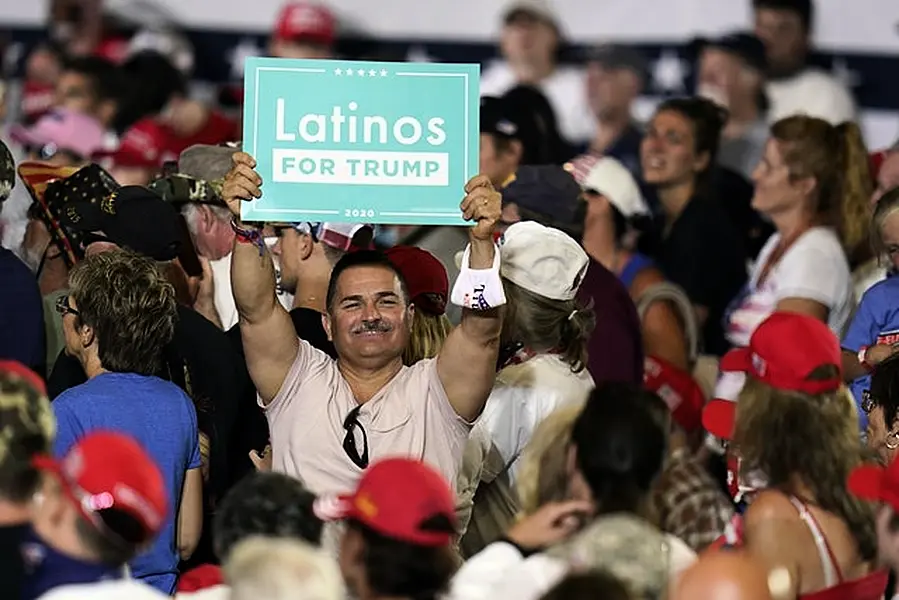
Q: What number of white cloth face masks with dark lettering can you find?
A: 1